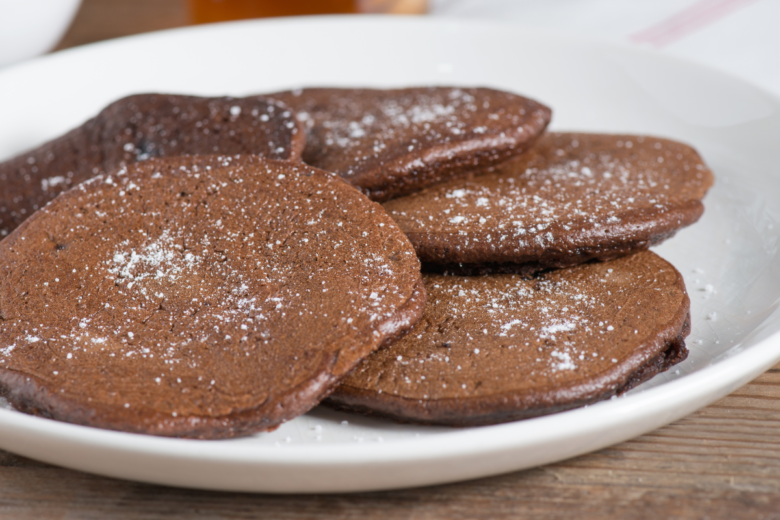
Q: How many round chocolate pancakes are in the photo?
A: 5